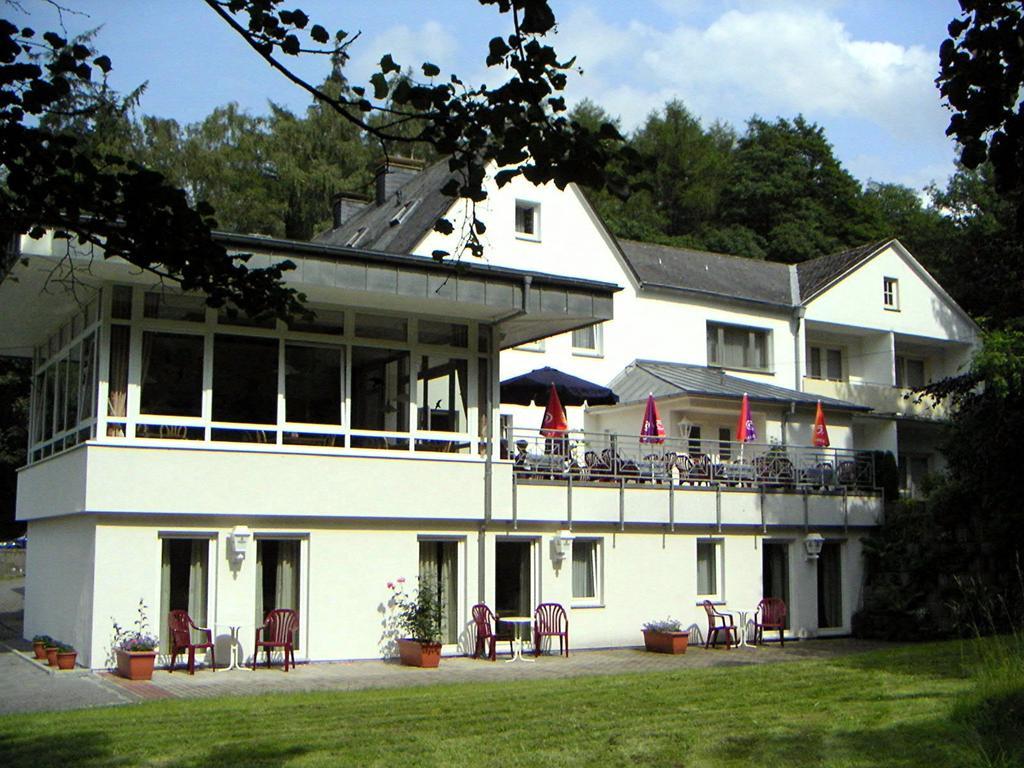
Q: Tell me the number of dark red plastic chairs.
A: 6